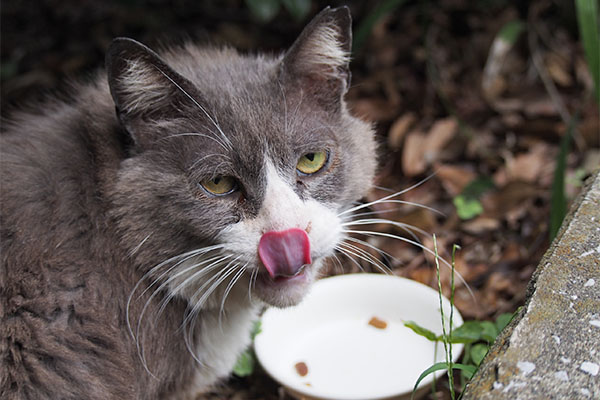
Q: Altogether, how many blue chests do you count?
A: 0